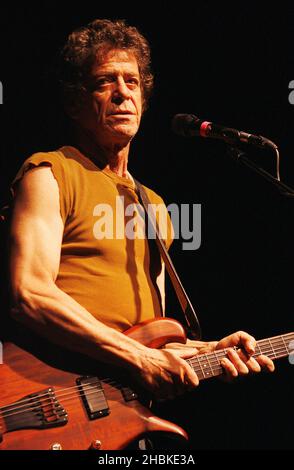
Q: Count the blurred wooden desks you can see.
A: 0